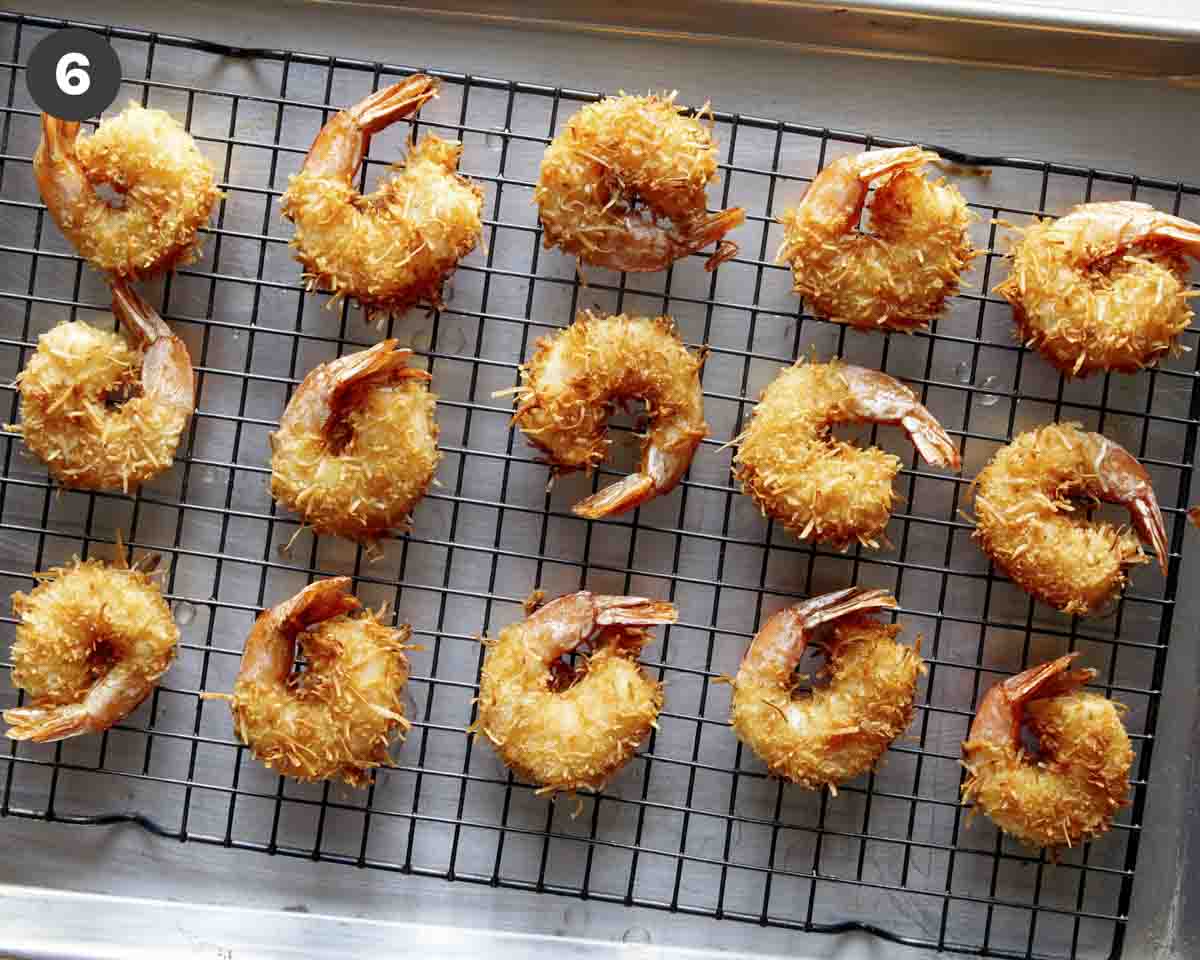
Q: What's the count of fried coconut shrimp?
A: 15